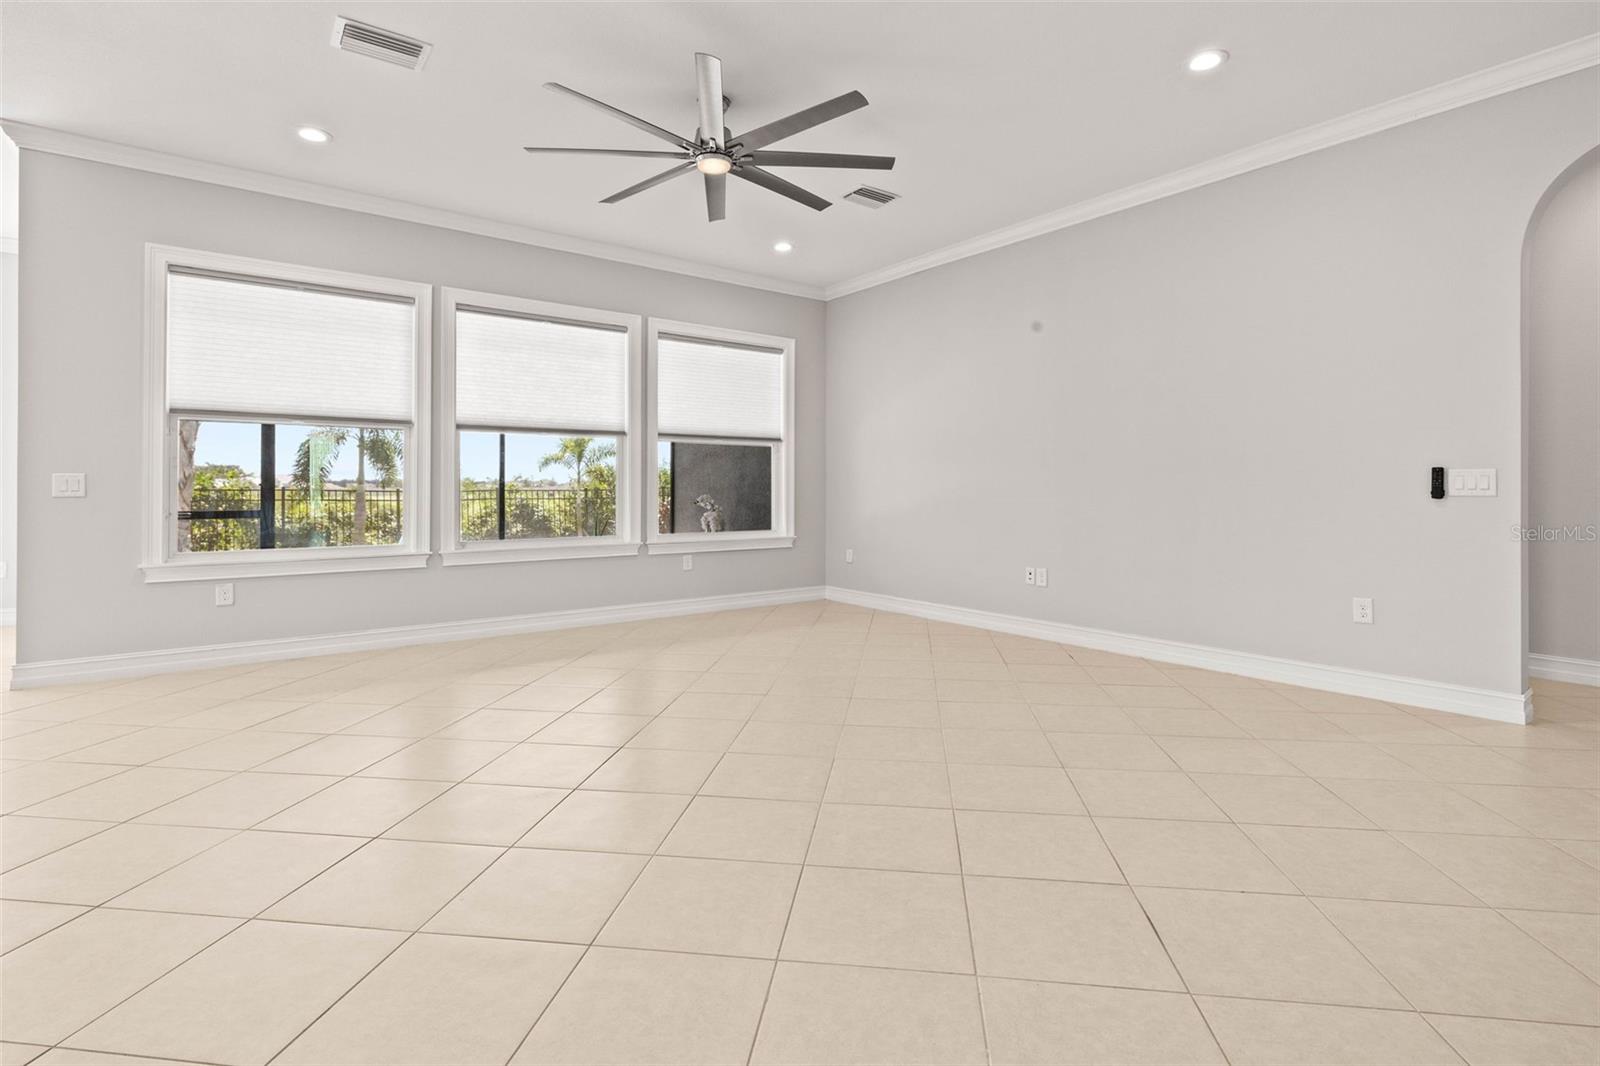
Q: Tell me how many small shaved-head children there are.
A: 0